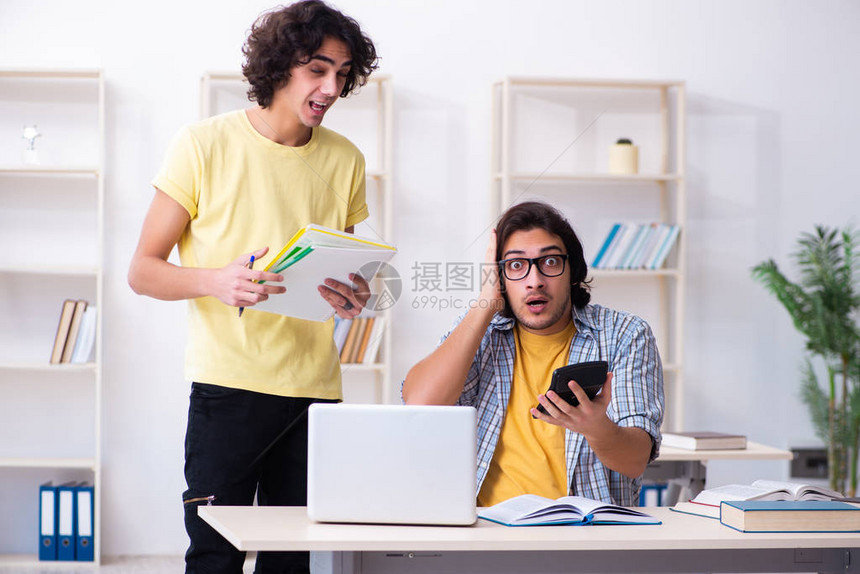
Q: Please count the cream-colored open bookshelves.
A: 3